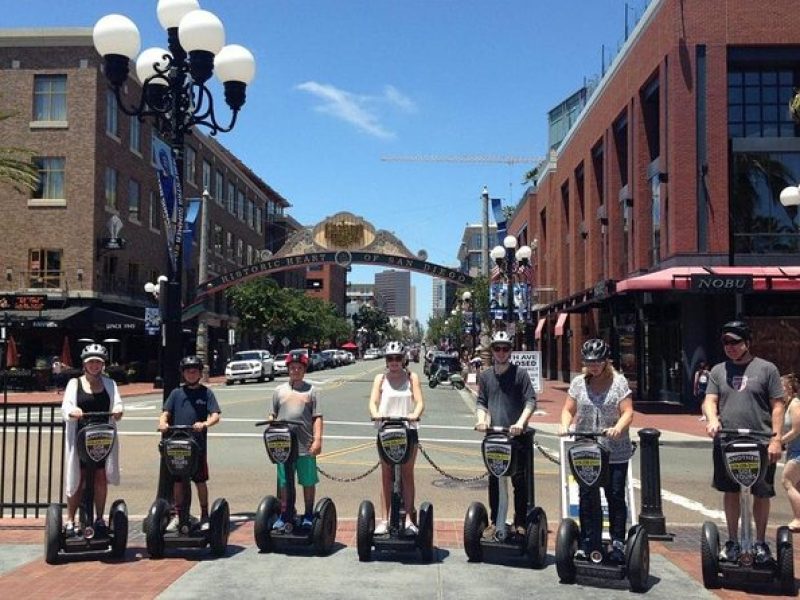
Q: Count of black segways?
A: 7